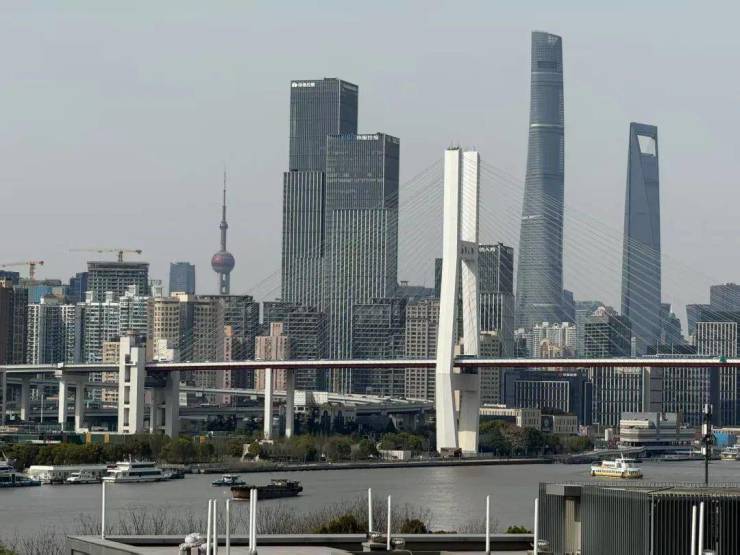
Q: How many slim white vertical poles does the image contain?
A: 12